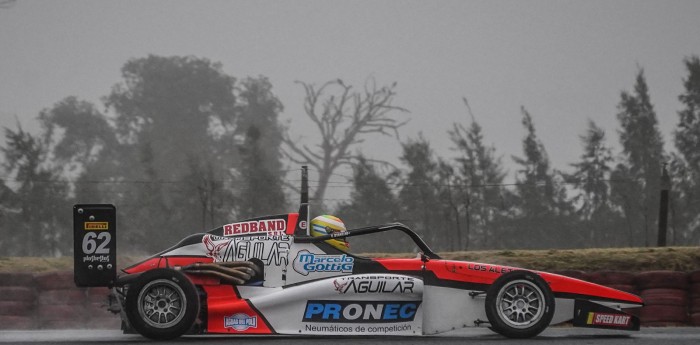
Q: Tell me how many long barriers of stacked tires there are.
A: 1